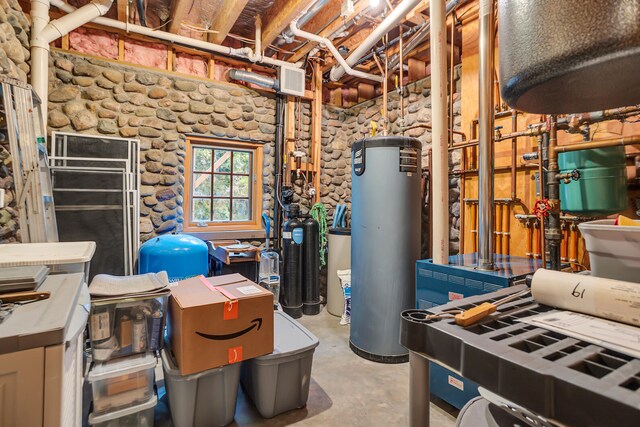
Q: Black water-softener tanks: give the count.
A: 2